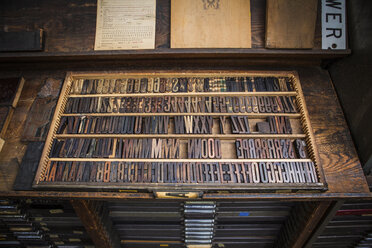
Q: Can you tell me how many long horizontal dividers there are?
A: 4